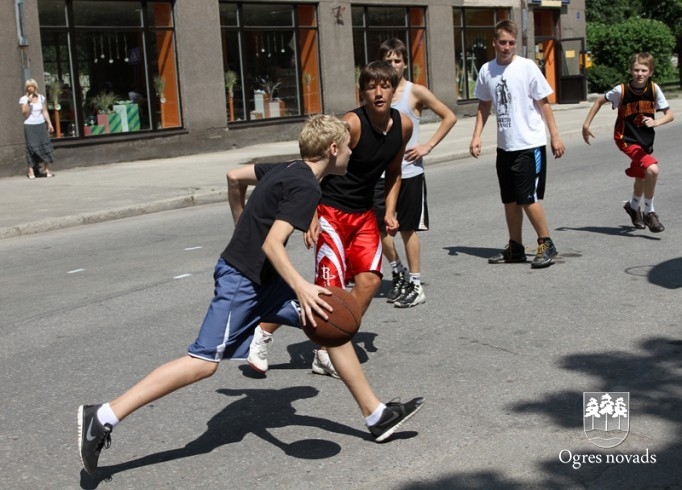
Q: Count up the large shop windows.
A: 4